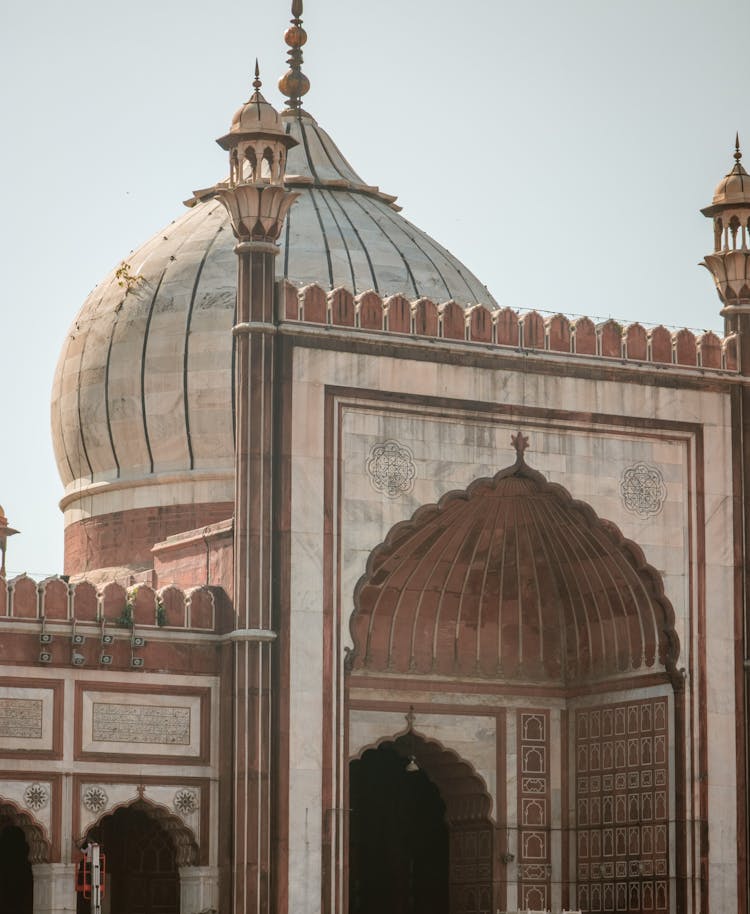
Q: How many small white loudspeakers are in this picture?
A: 8